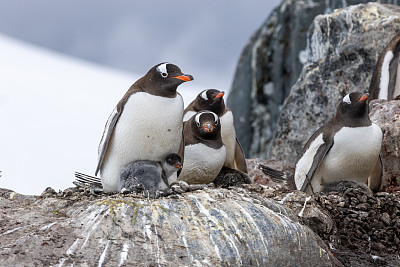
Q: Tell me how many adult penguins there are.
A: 5